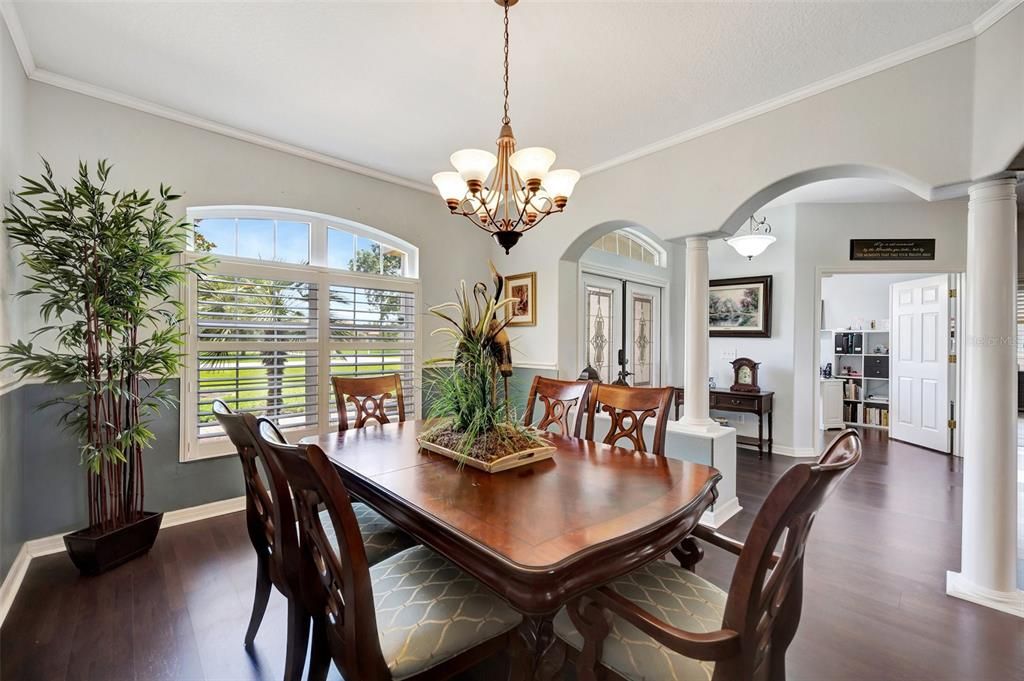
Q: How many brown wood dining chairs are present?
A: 6